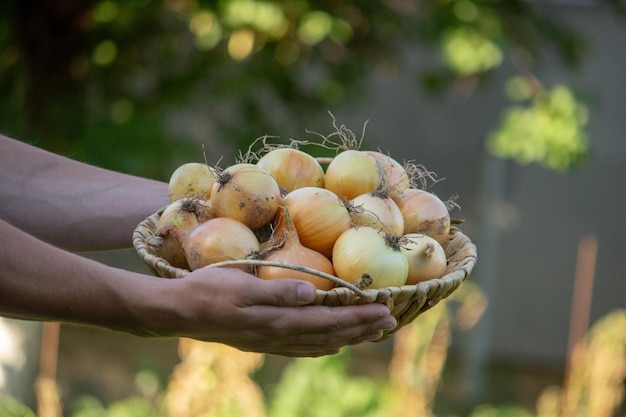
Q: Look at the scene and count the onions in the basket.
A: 13